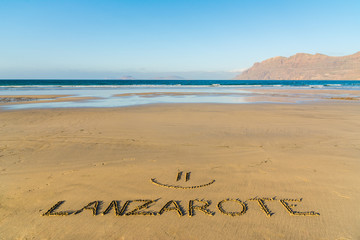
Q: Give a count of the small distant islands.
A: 2